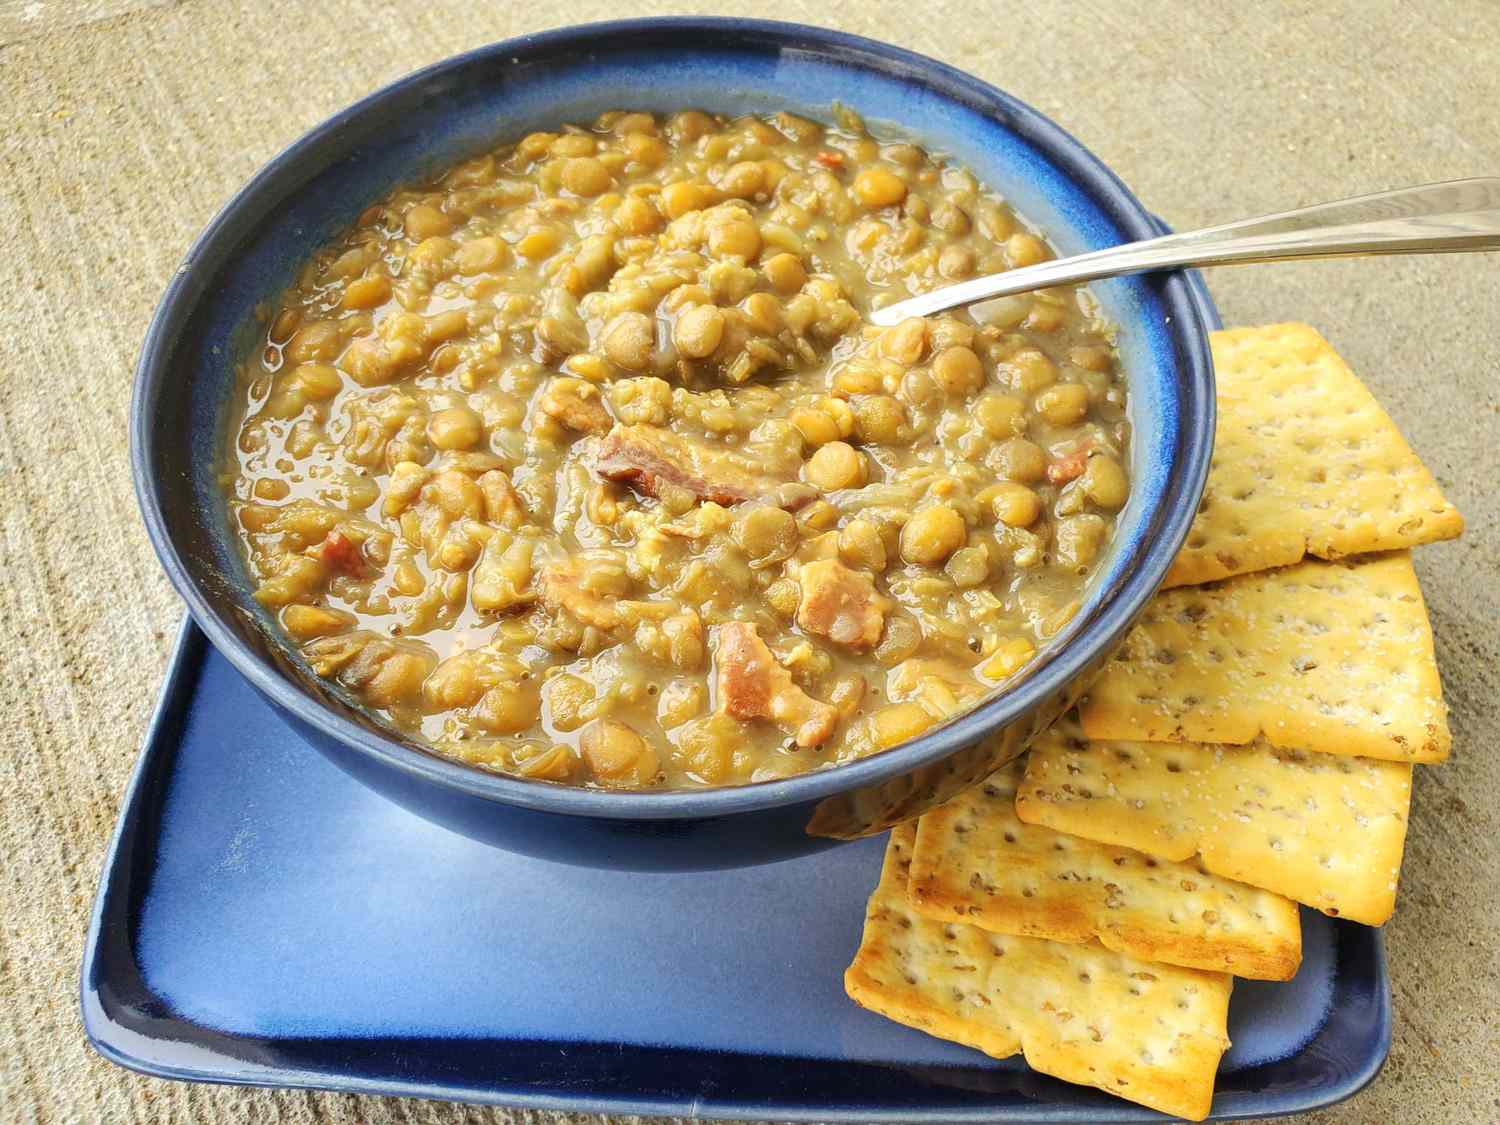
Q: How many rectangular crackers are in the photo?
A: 5